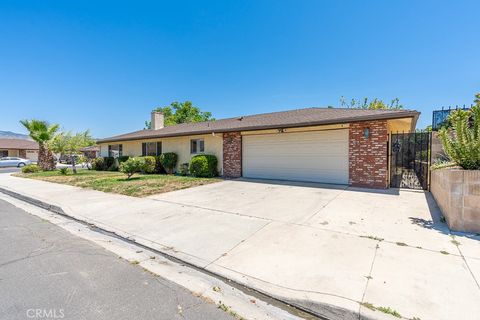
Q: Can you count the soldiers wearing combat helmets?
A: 0